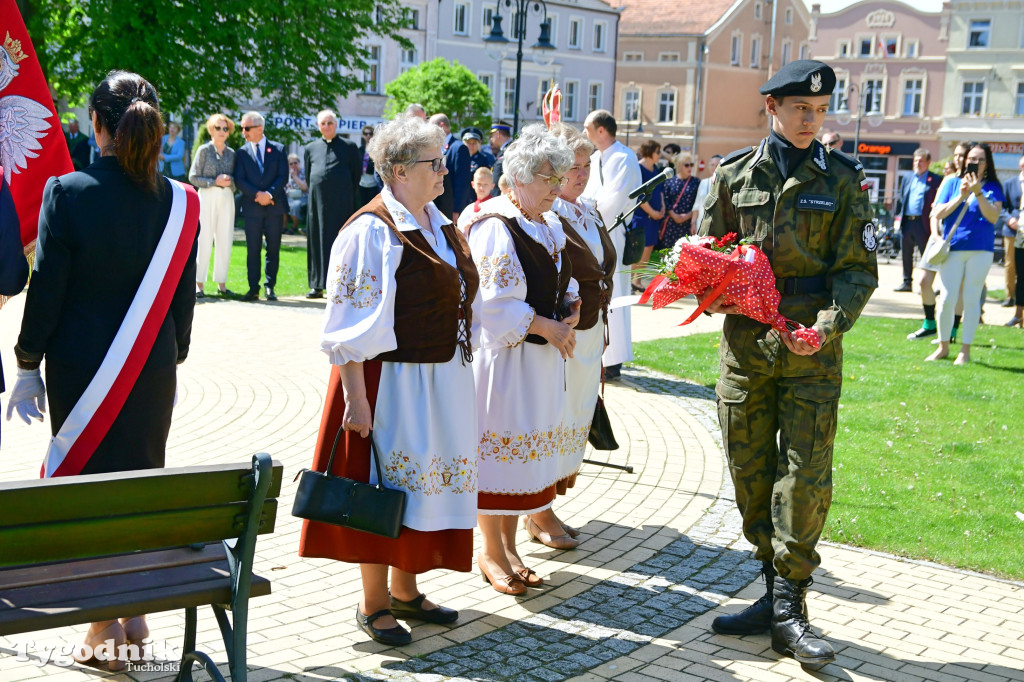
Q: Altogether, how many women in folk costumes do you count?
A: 3